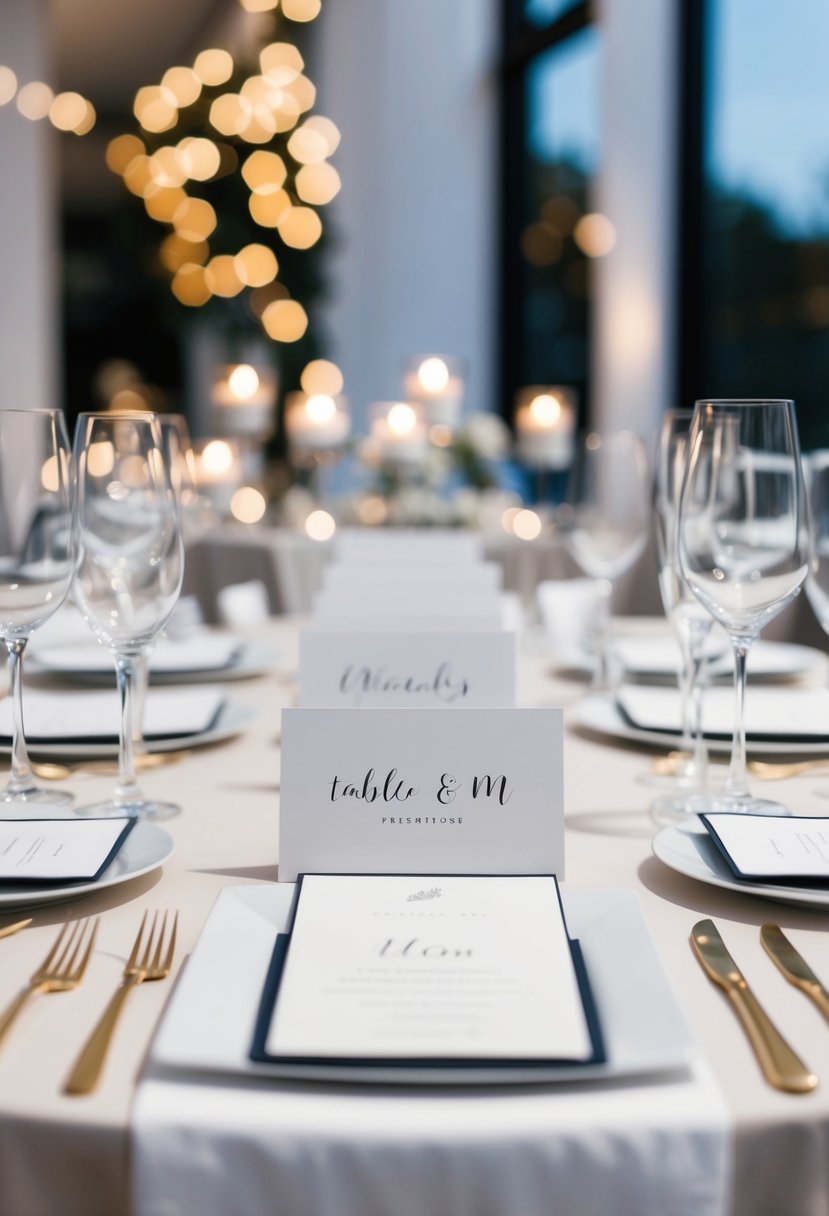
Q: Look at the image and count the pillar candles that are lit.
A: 6